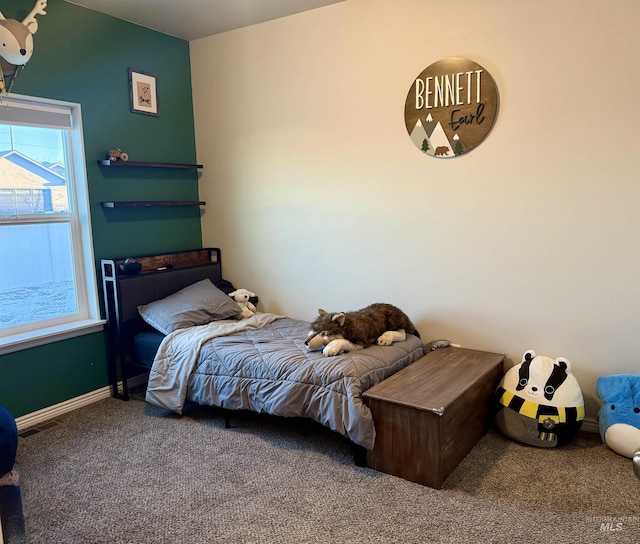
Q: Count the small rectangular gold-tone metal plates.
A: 0